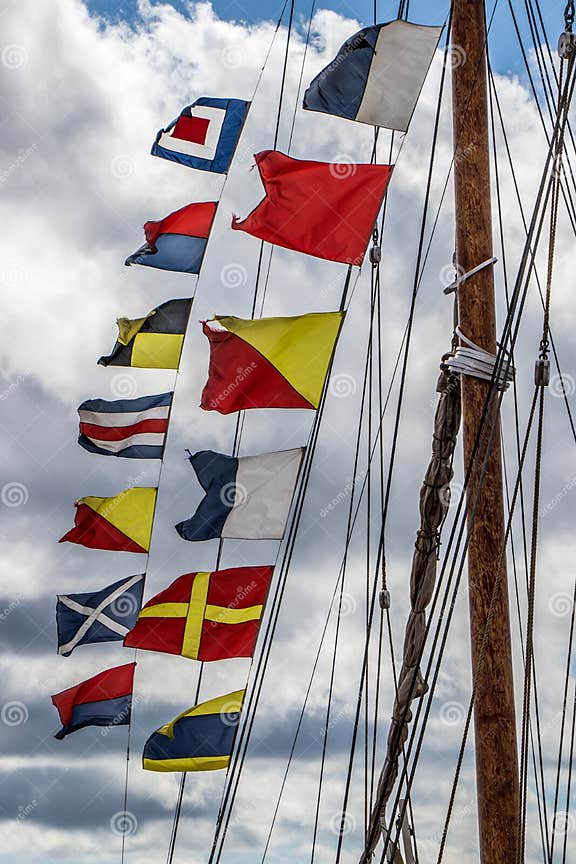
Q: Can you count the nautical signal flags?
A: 13